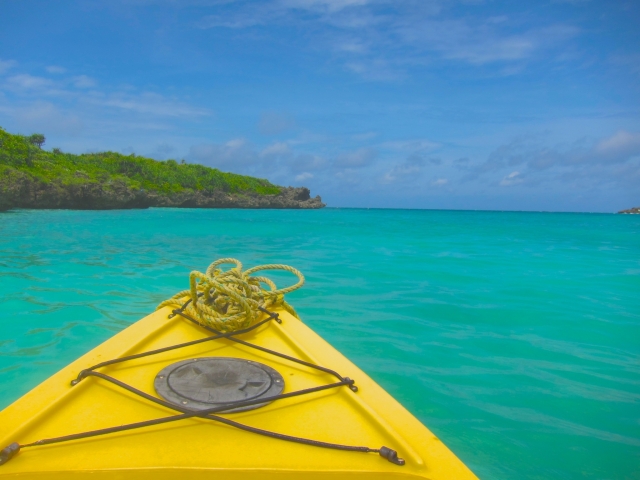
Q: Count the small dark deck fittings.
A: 6